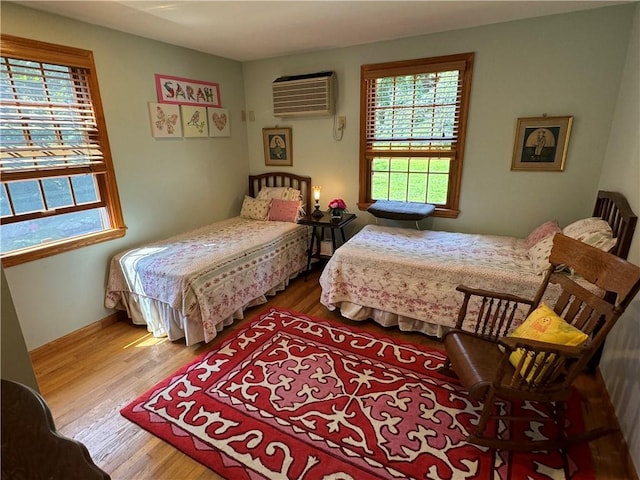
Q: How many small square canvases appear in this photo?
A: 3